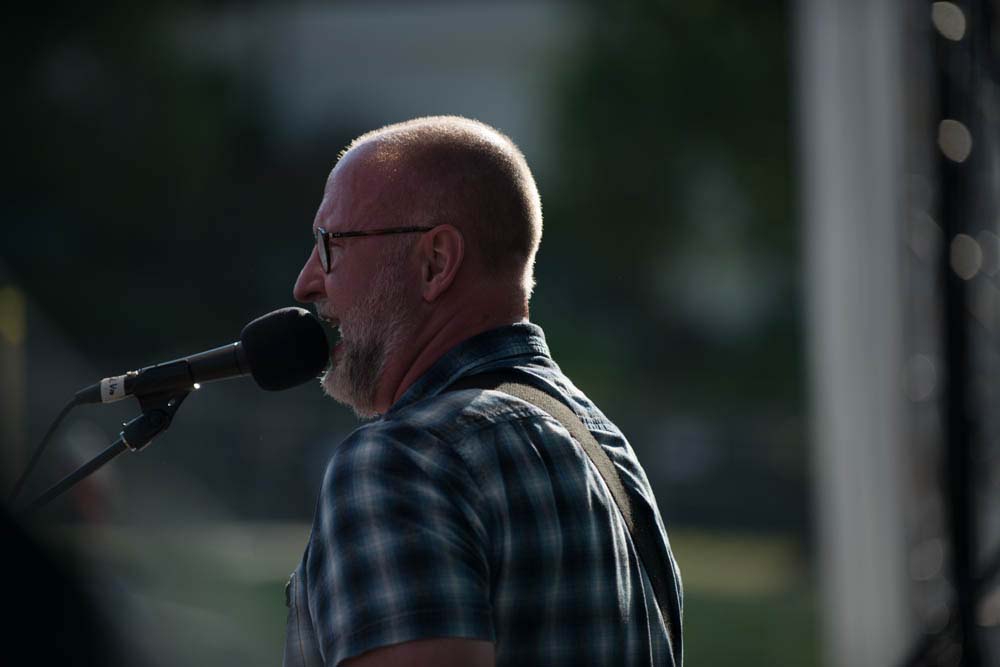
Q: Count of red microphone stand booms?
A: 0